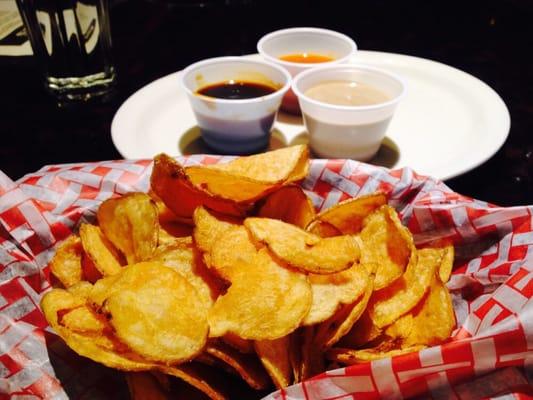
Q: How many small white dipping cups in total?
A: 3